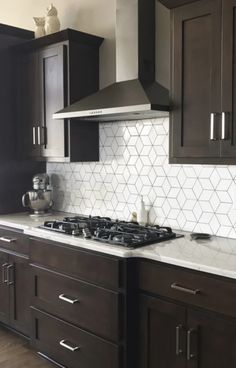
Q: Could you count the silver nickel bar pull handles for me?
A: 12